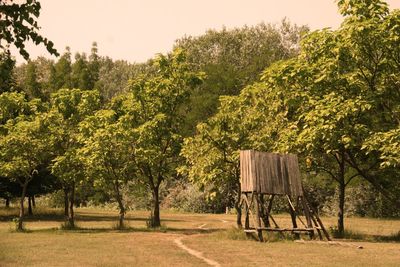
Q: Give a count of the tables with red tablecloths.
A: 0